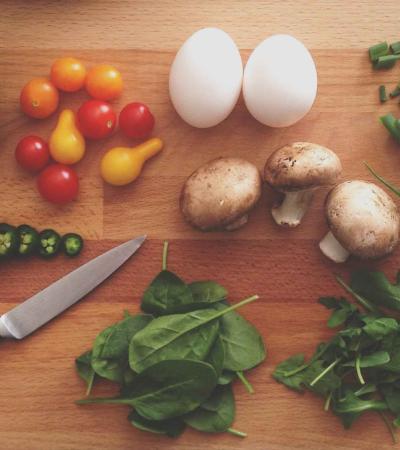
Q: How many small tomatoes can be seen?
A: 9